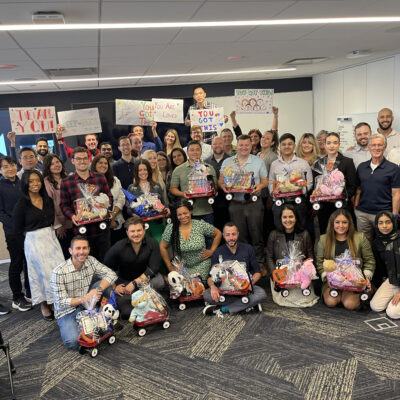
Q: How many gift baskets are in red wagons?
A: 12